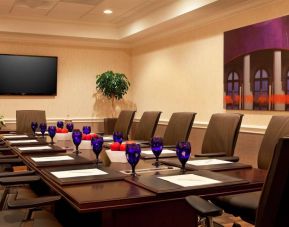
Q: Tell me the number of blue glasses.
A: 12